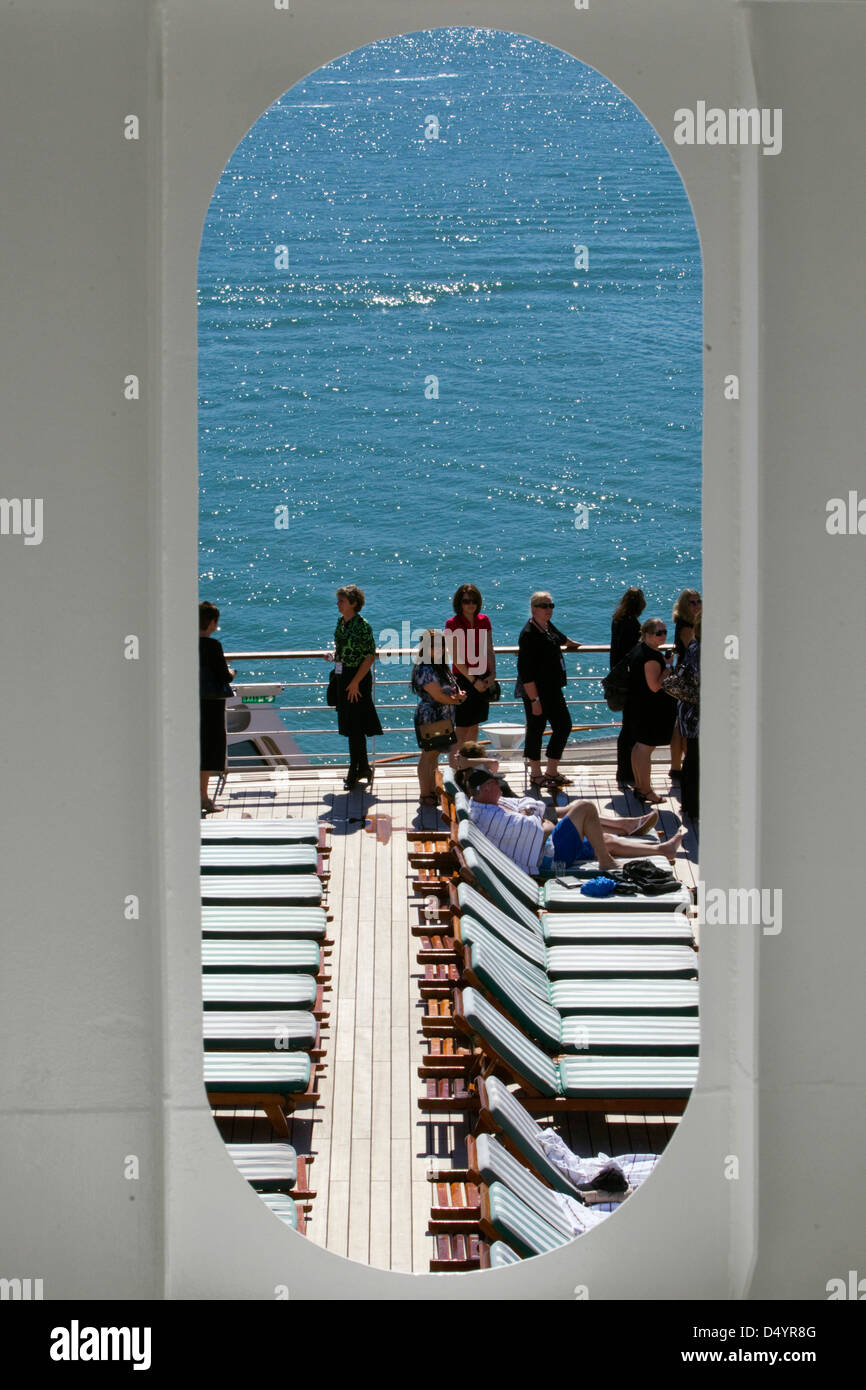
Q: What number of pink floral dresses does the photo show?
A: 0